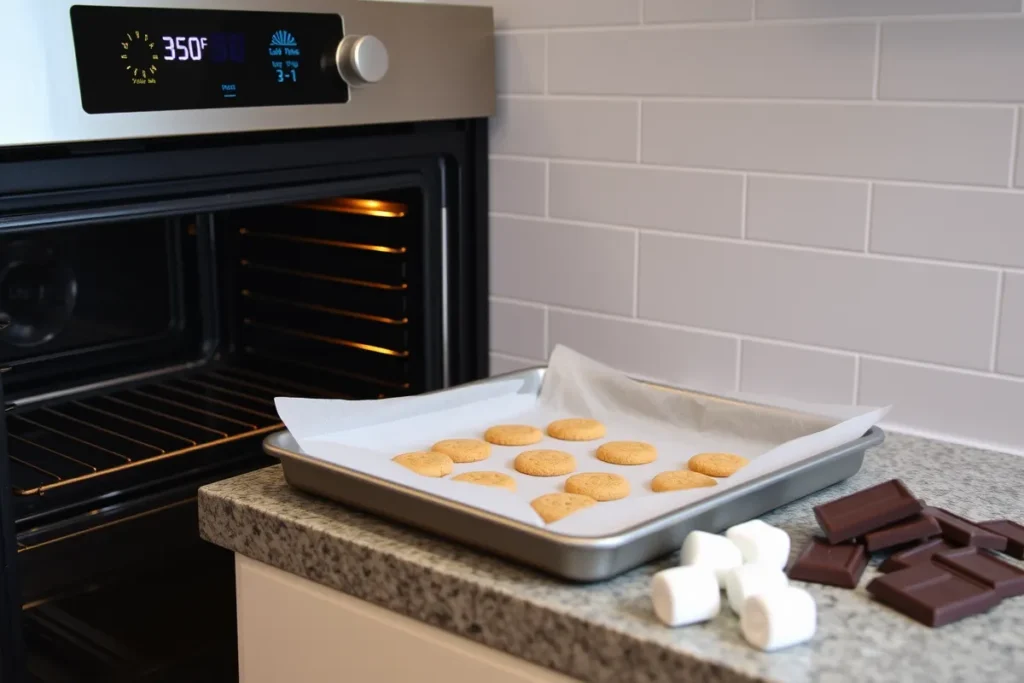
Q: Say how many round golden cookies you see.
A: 11